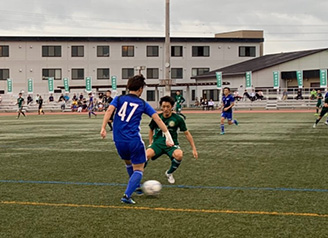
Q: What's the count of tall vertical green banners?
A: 11